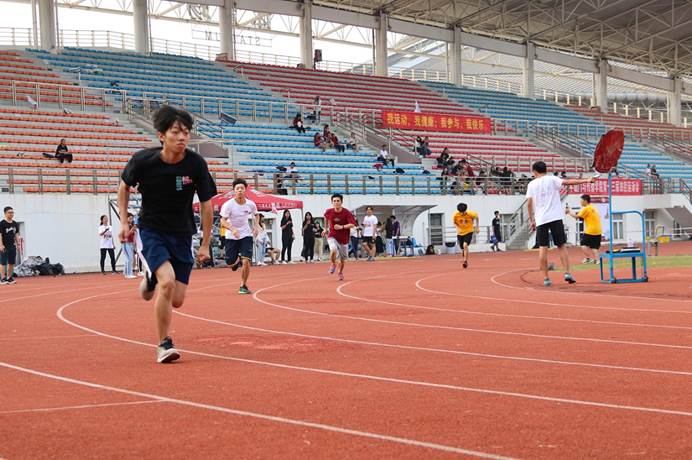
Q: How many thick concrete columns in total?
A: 9